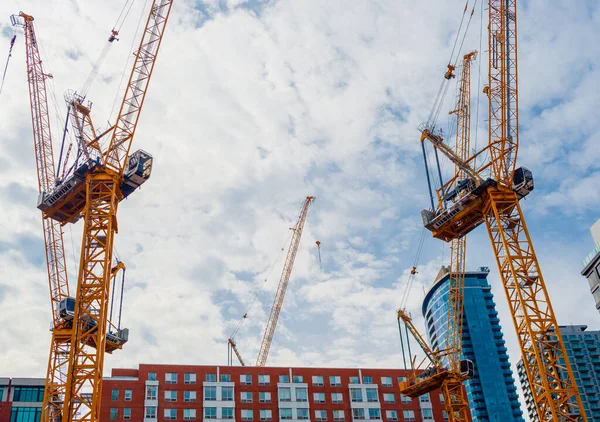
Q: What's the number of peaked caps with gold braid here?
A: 0